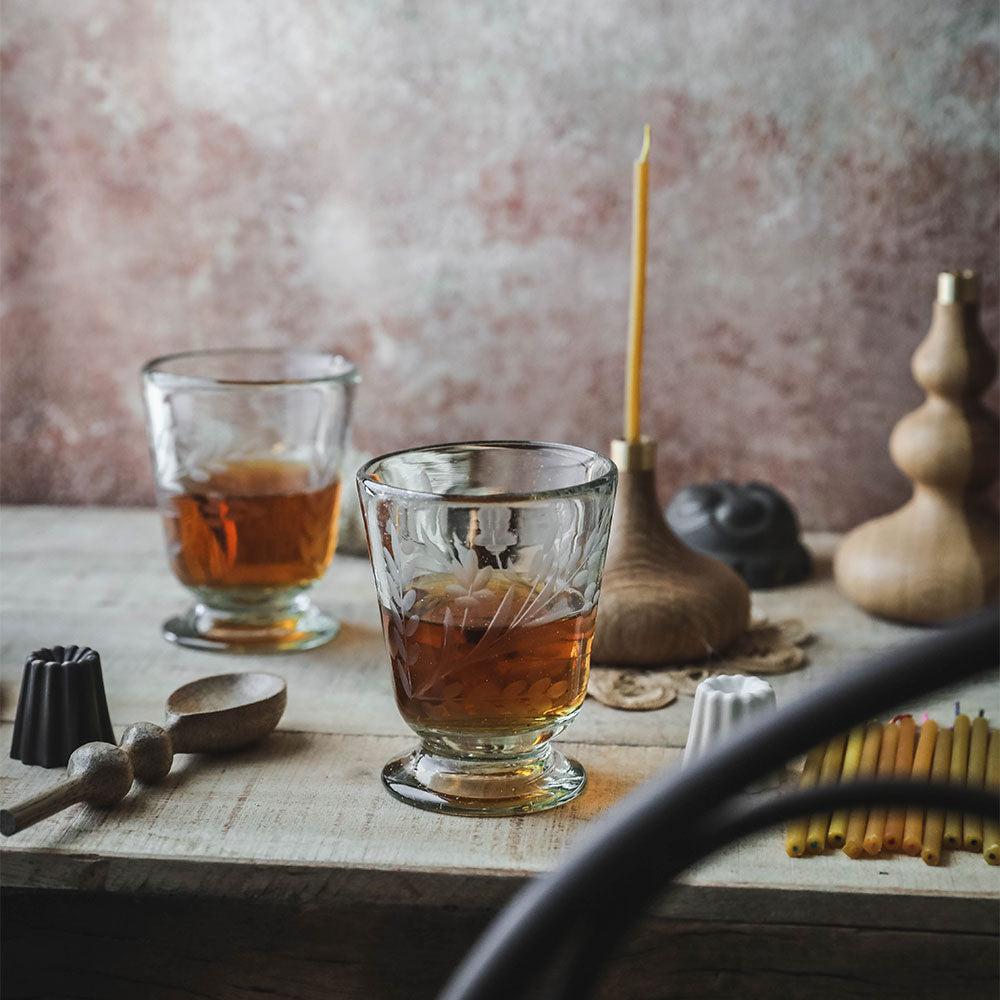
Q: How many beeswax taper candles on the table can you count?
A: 12